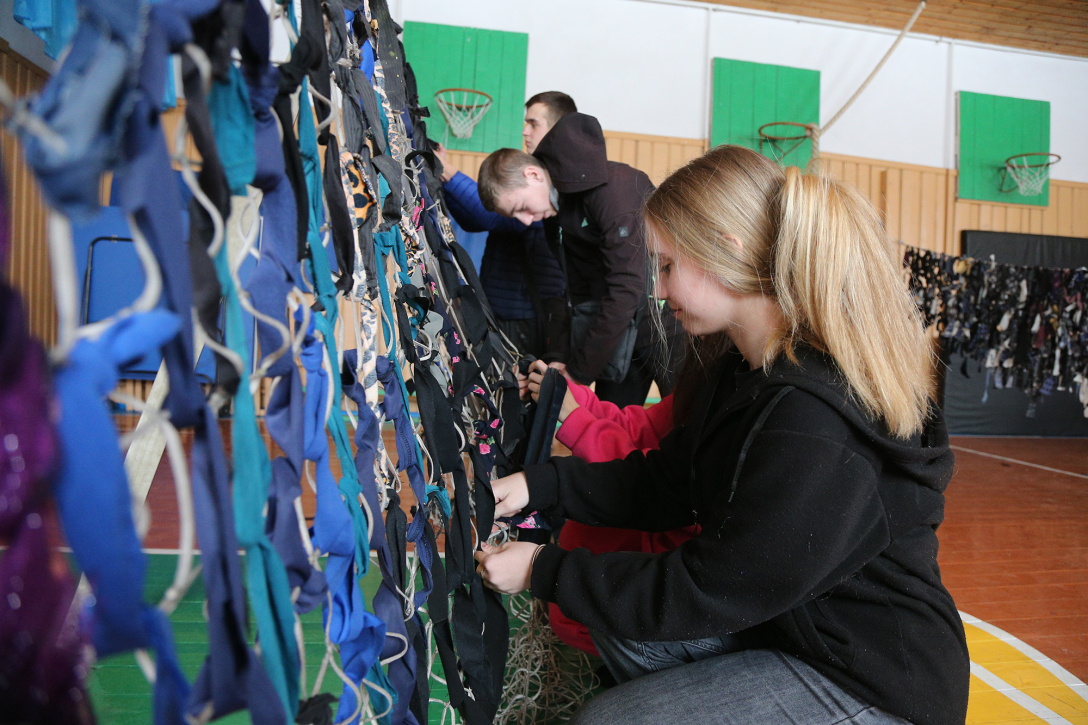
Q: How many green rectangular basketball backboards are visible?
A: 3